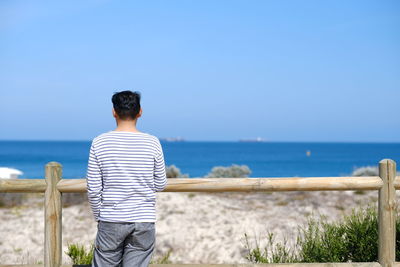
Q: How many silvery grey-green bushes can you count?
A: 3